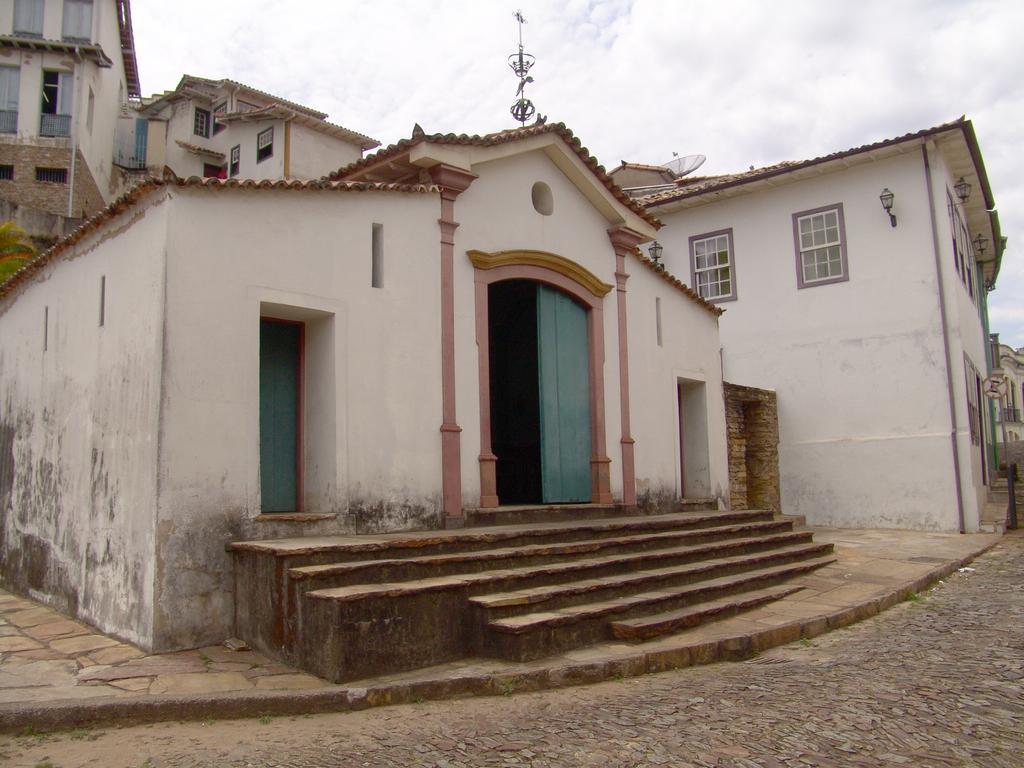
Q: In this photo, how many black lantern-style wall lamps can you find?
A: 4